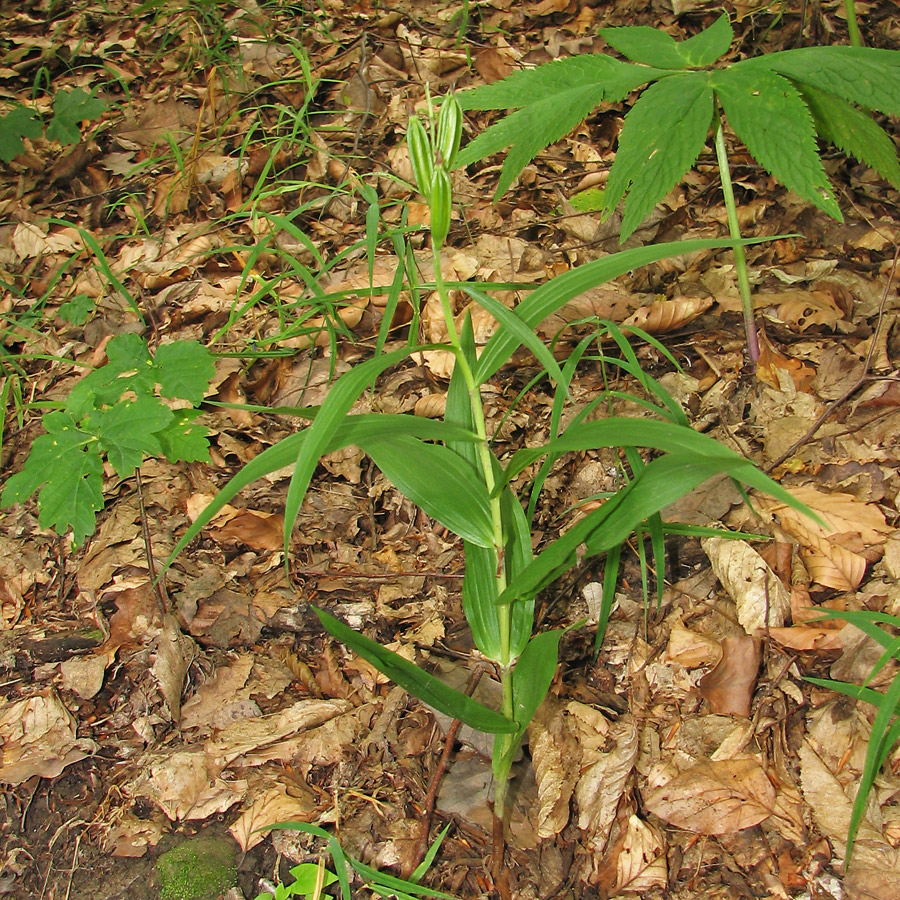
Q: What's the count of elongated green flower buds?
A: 3